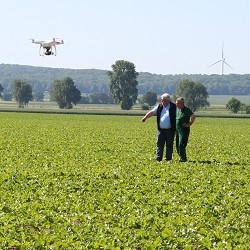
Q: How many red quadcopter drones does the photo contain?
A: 0